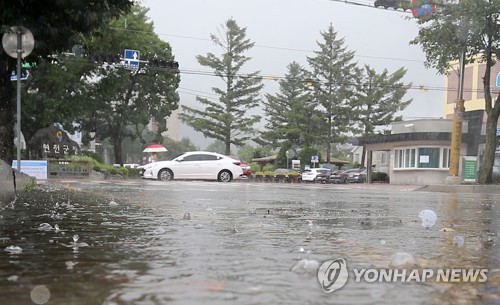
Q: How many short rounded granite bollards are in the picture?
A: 0